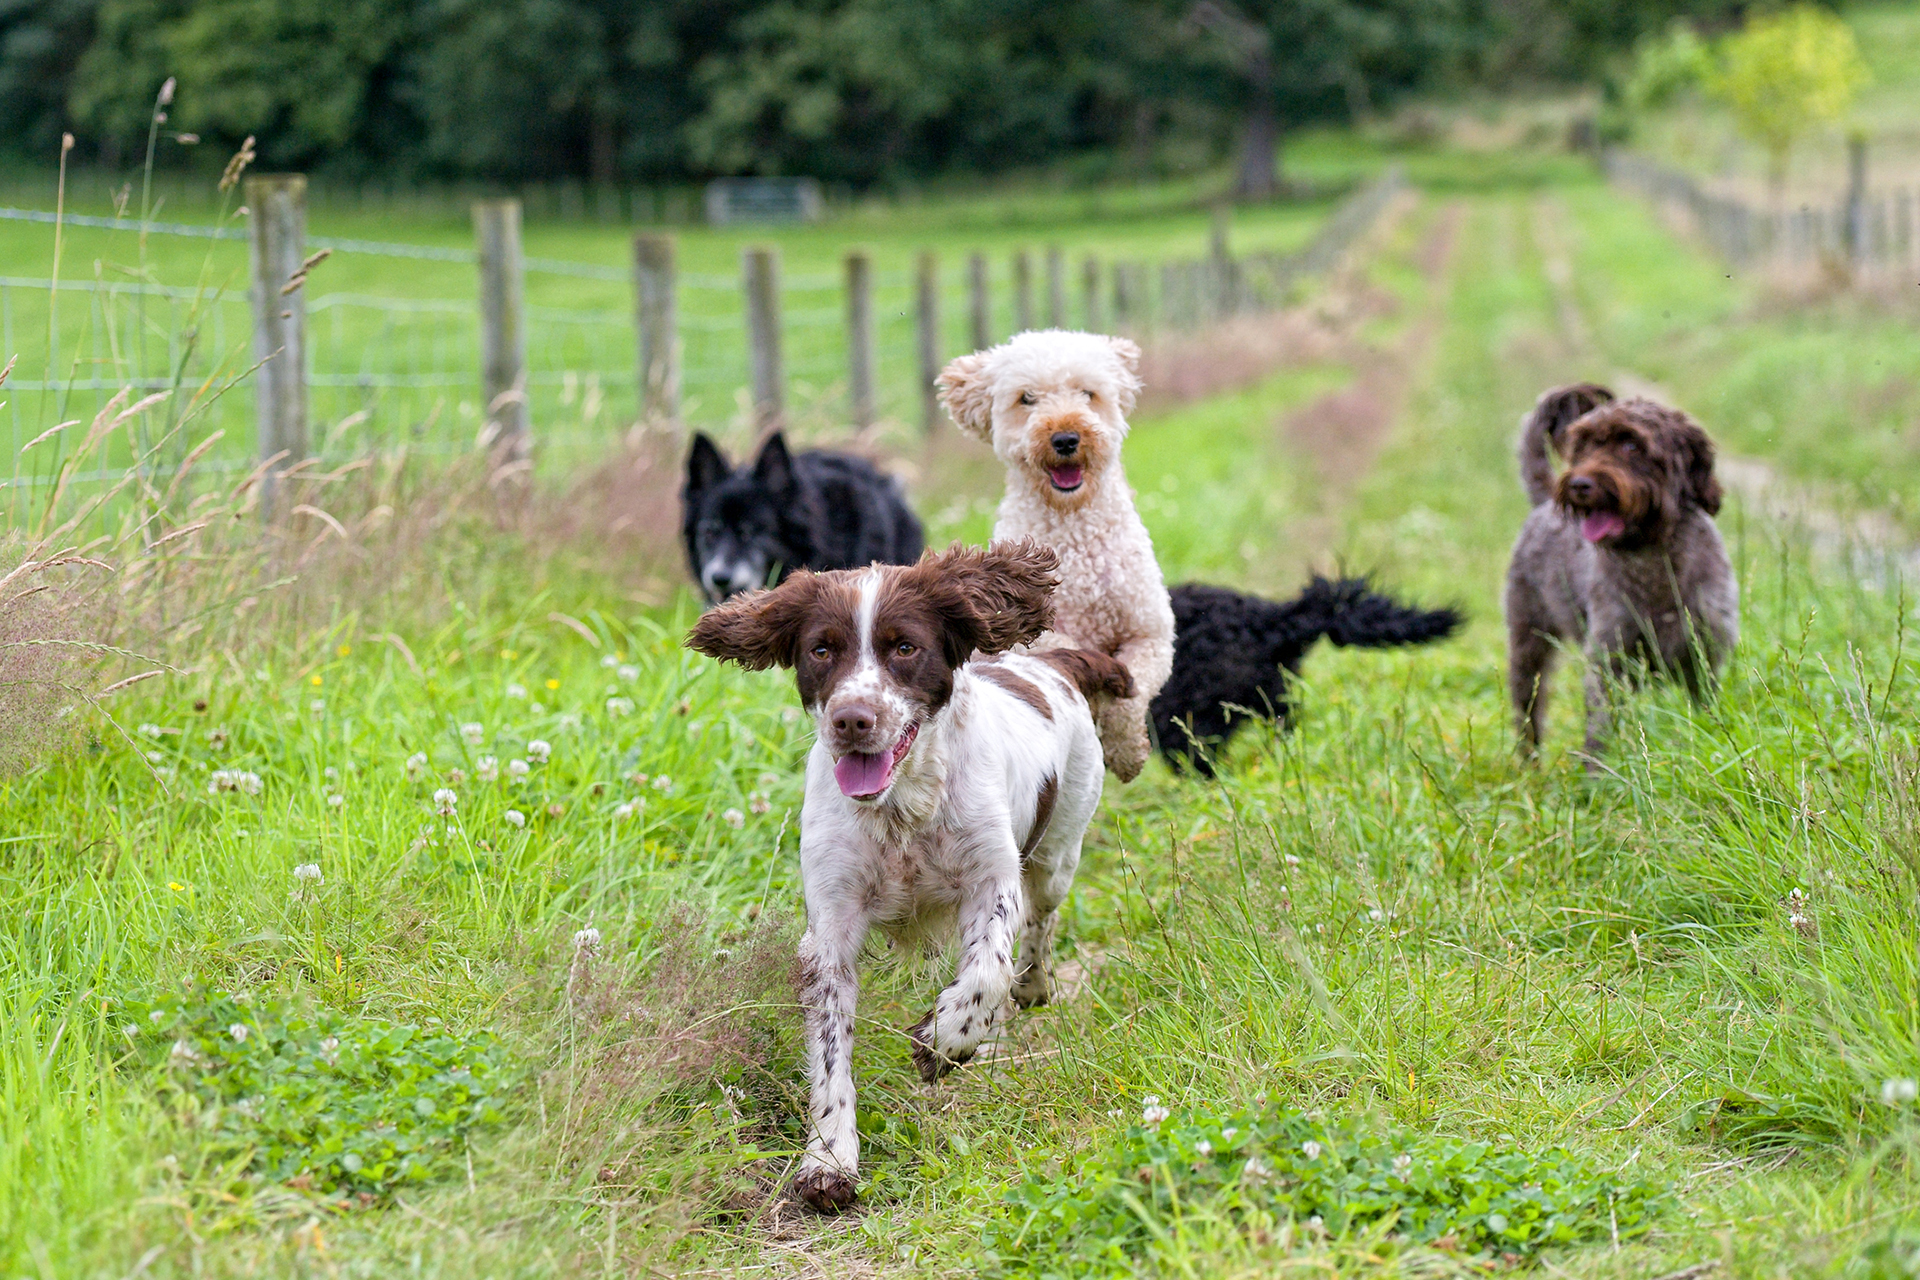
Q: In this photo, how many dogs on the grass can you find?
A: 5